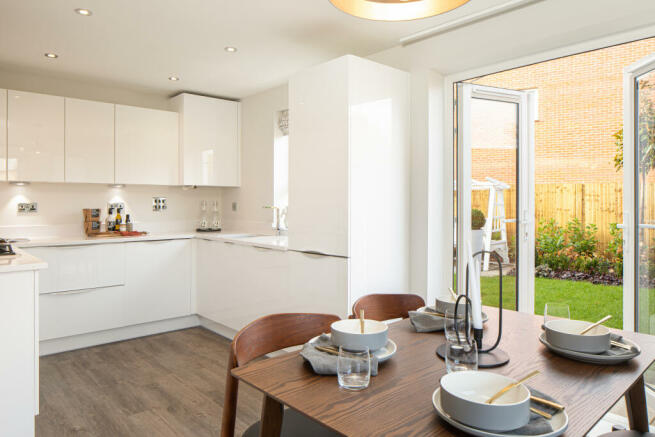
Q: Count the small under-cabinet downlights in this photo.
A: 2